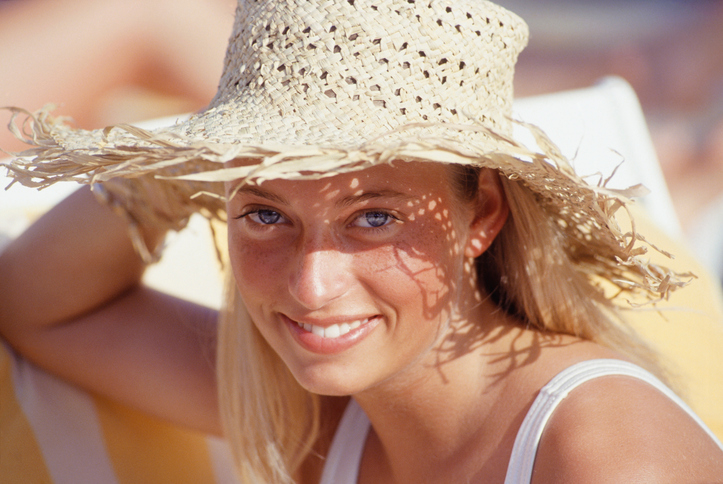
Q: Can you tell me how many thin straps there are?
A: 2